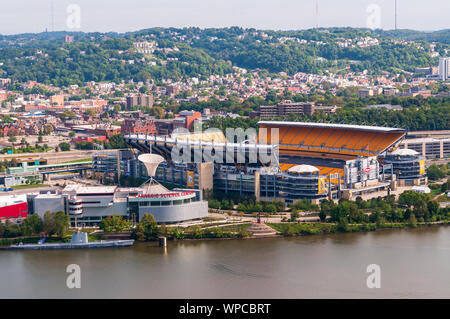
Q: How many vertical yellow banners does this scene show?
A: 3